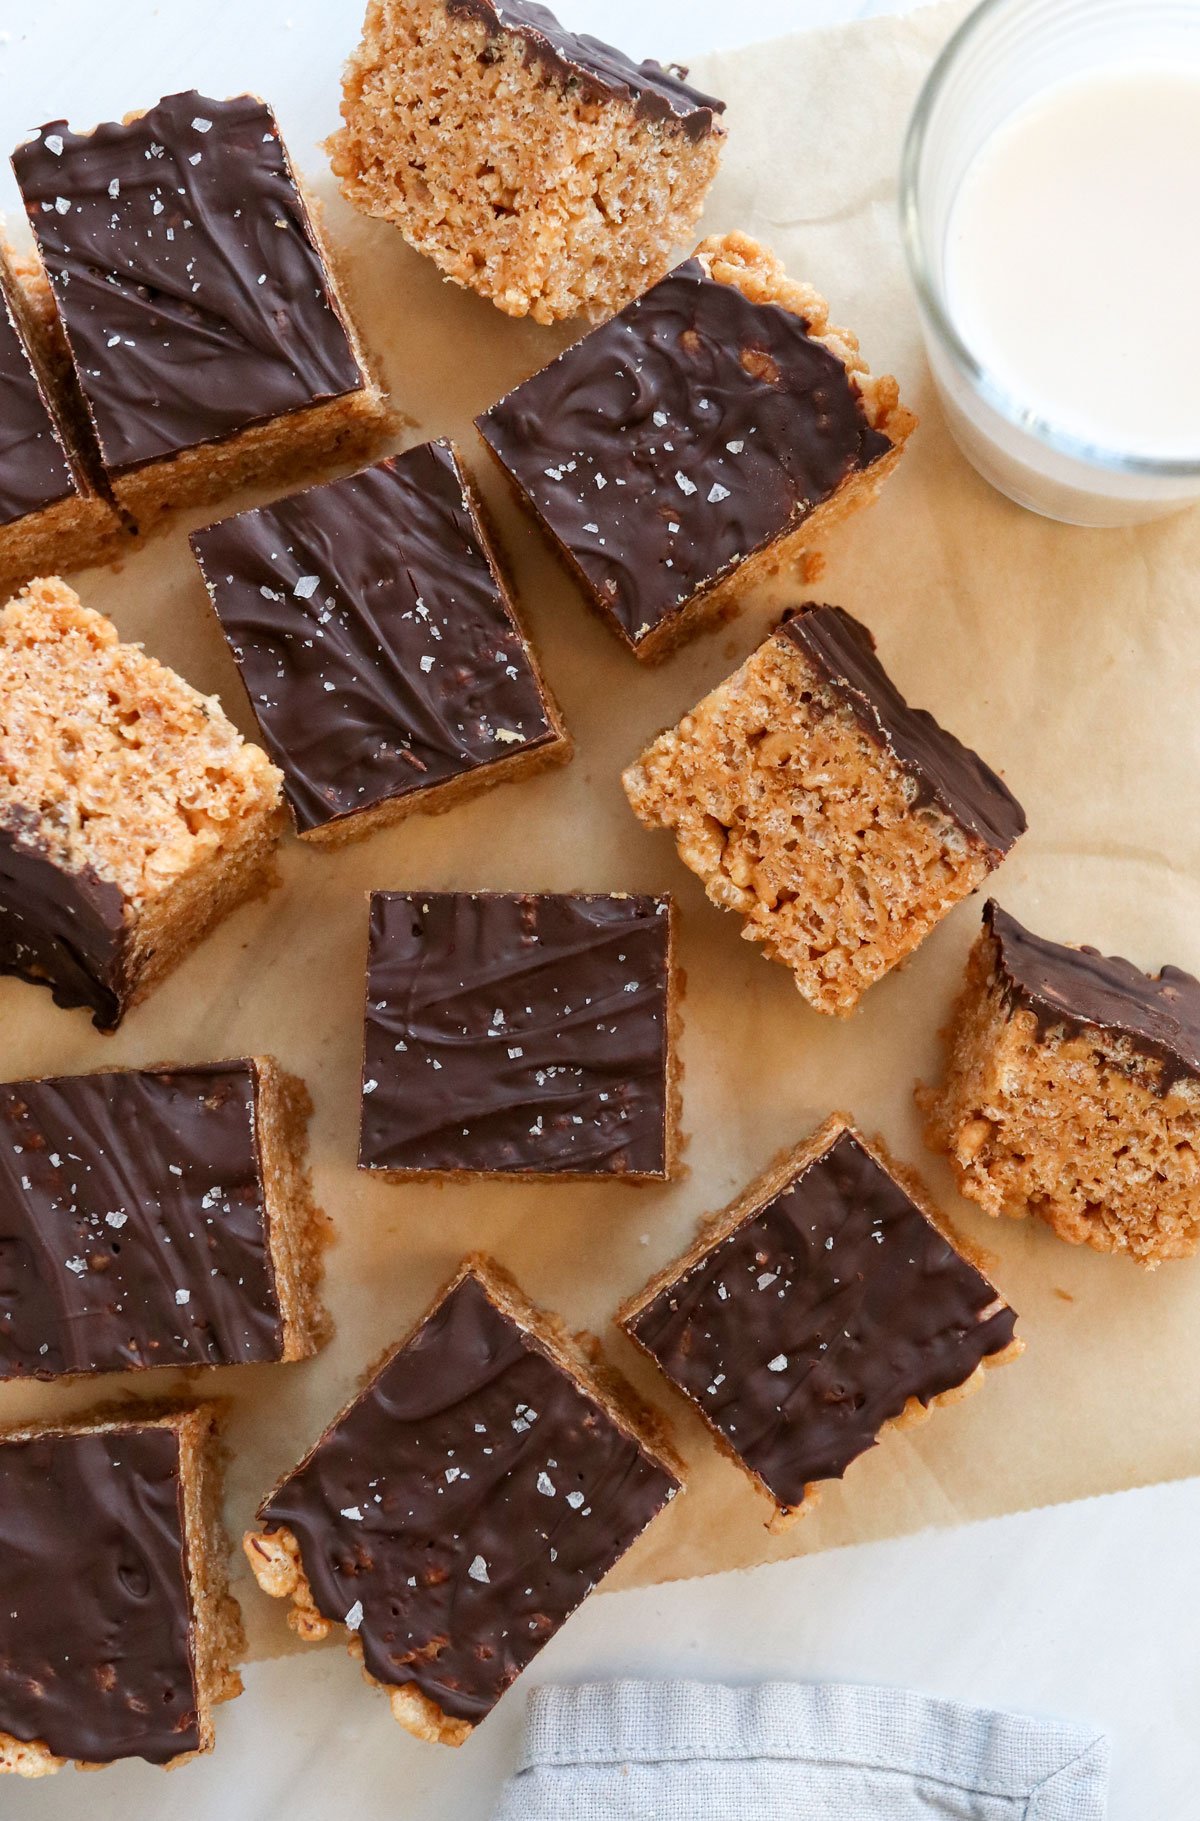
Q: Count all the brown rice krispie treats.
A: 13